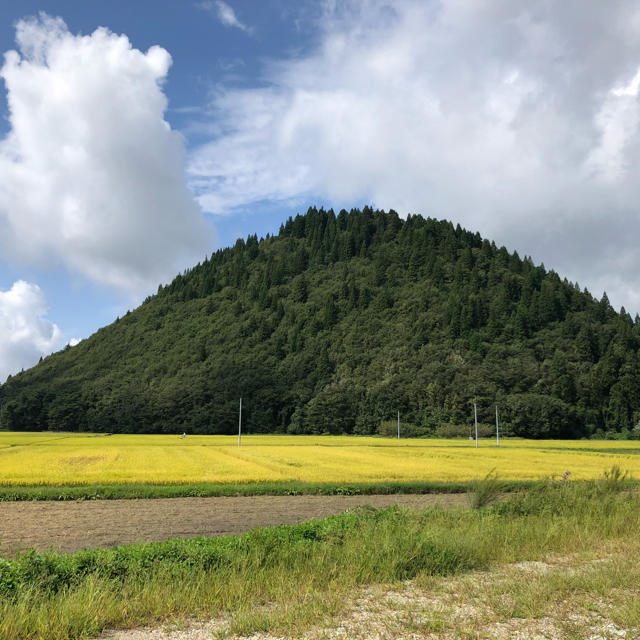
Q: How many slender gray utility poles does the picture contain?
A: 4